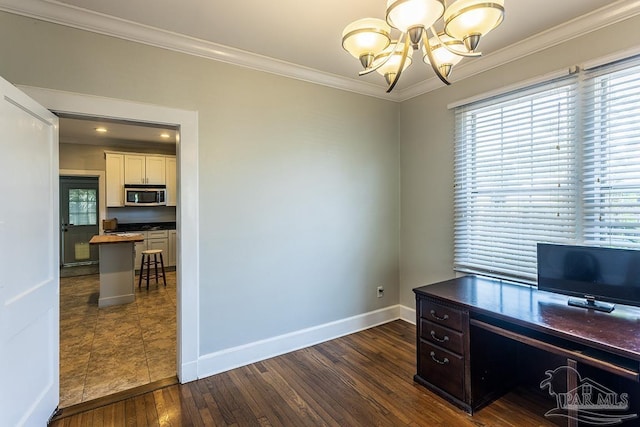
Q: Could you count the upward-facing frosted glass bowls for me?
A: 5